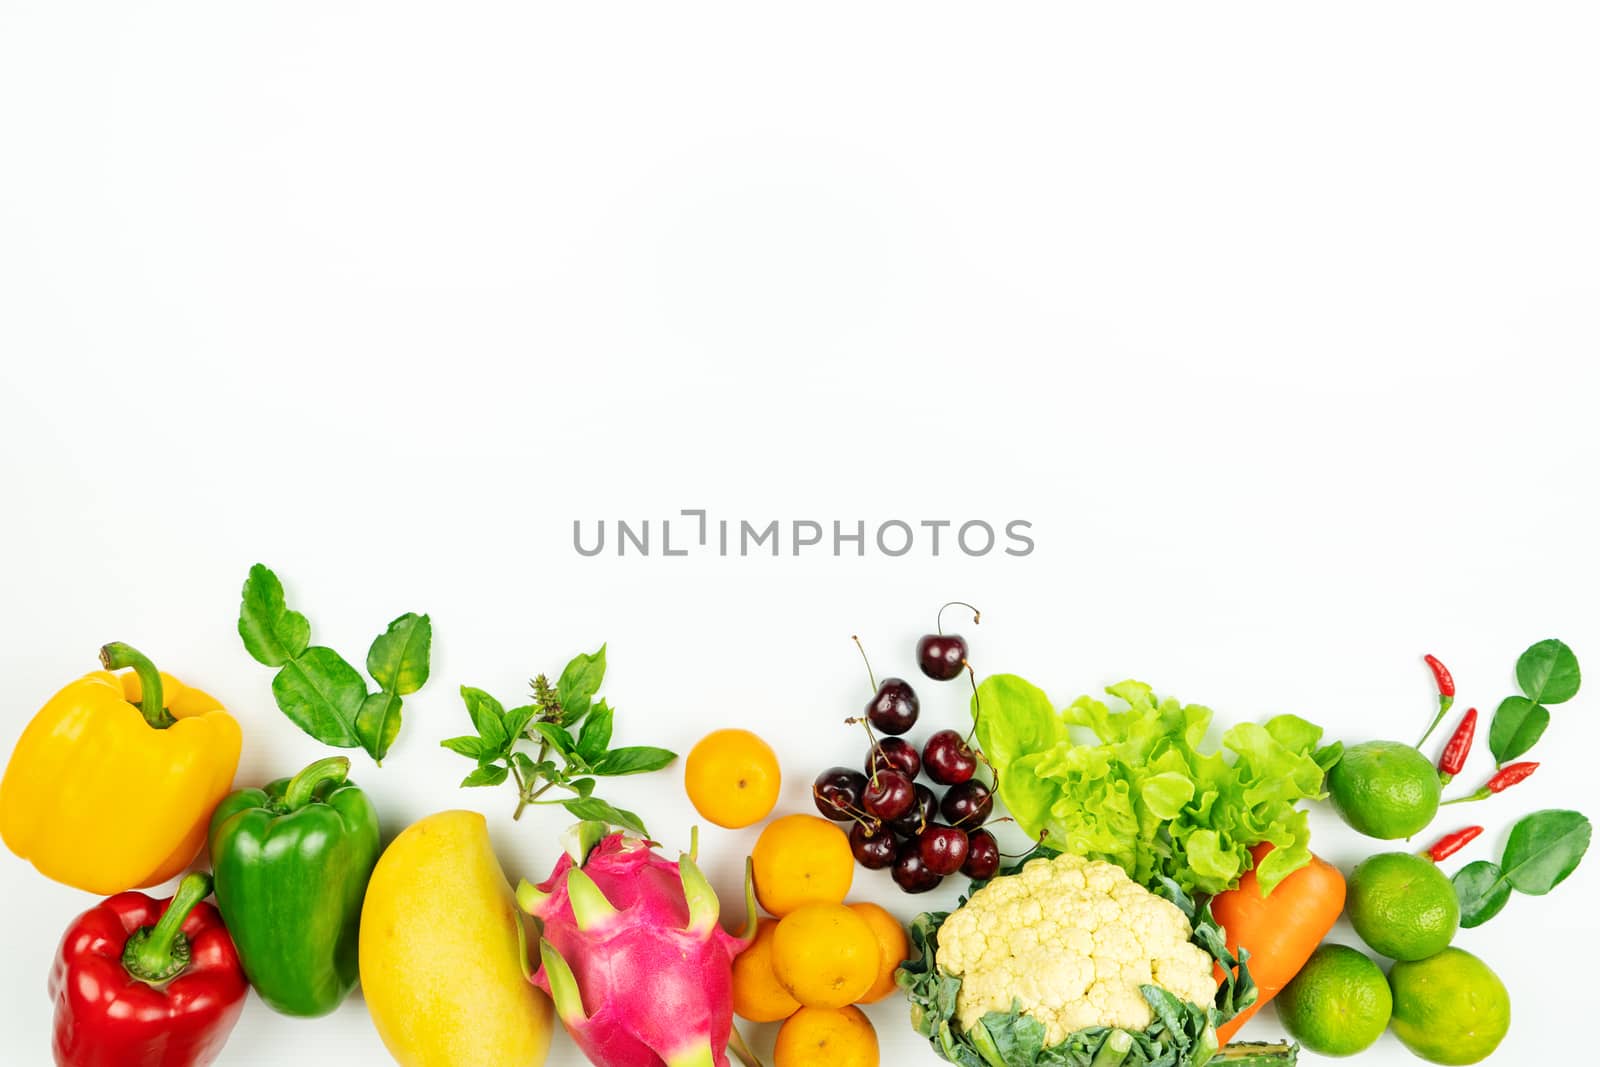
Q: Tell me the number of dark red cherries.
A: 12